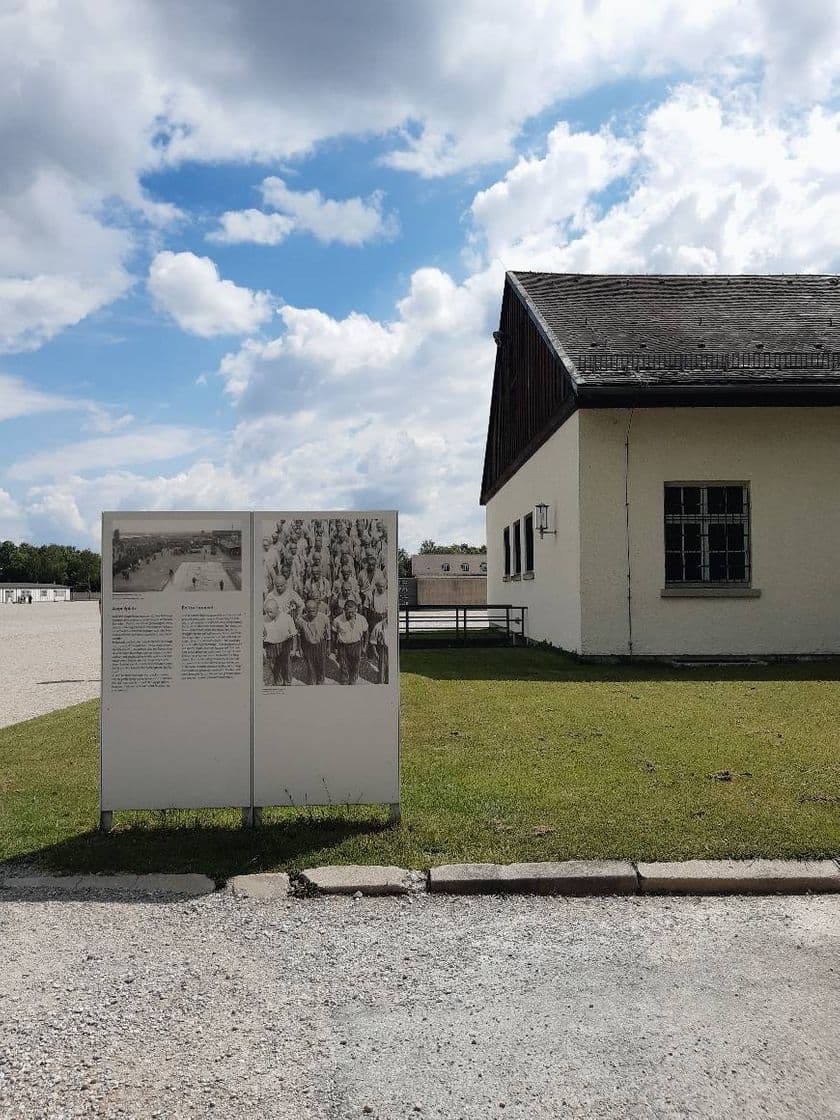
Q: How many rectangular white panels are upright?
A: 2